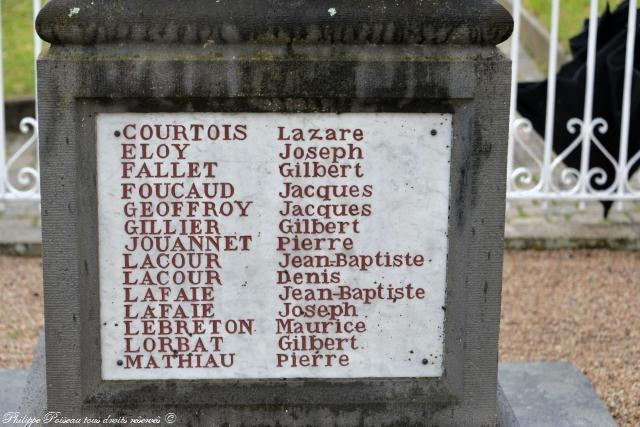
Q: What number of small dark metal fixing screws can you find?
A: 4